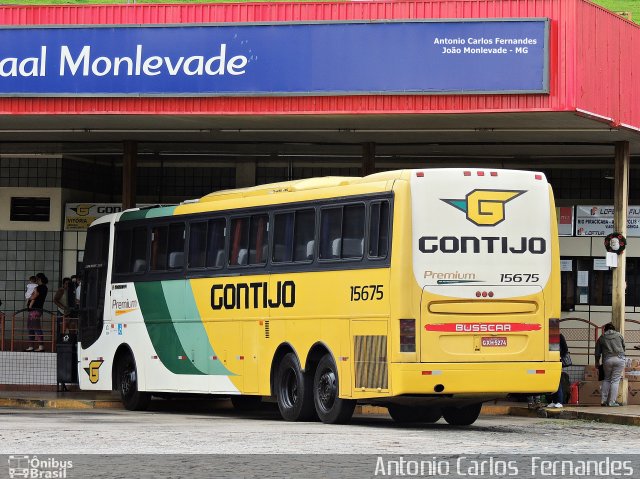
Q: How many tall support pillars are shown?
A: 3